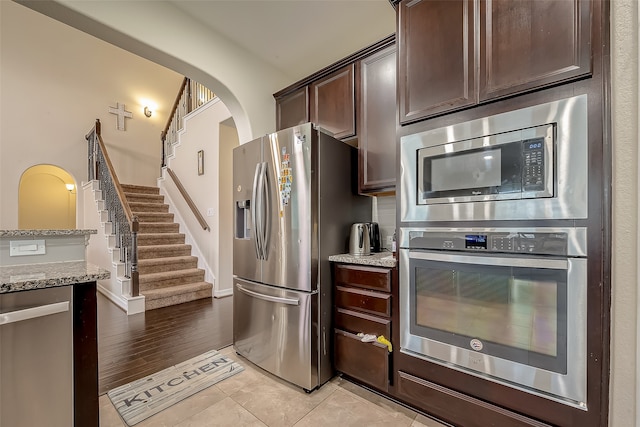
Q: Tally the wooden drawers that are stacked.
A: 4